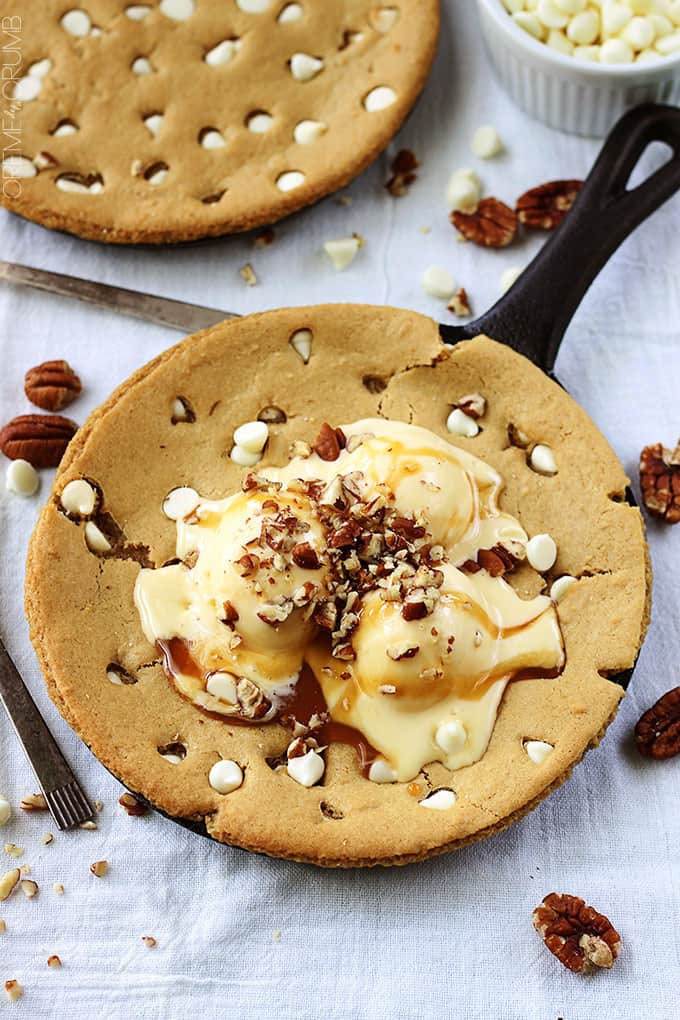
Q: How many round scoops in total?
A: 3